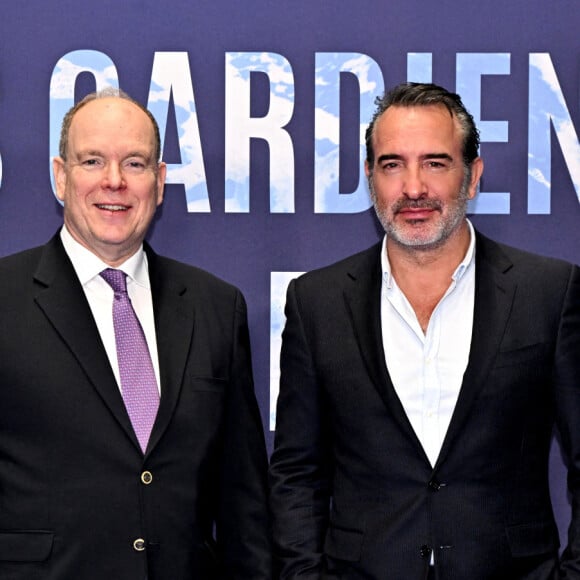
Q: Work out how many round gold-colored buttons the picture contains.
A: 2